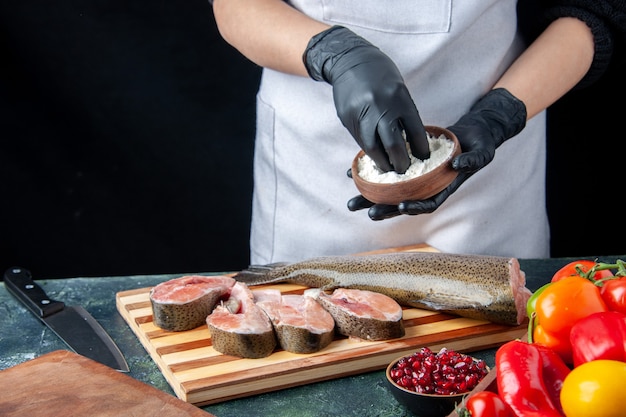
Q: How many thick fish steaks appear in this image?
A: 4